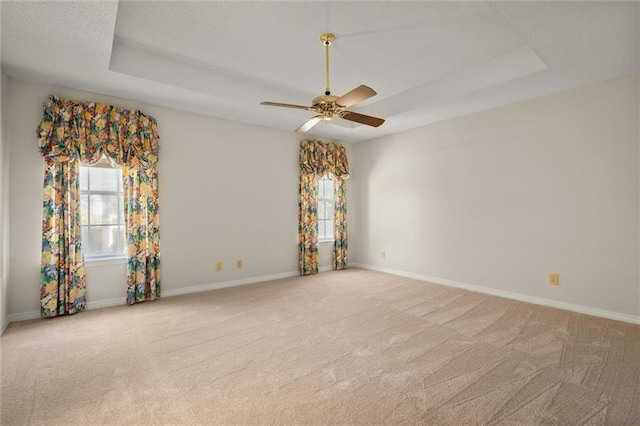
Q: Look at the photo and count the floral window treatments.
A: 2